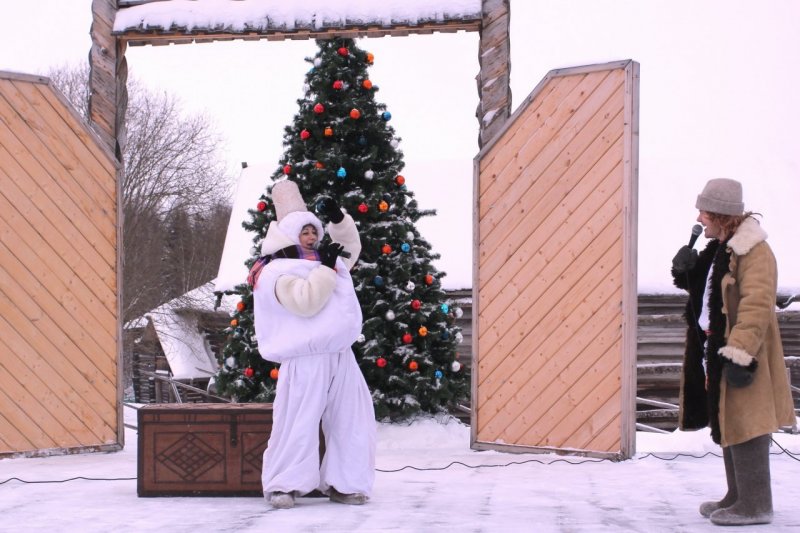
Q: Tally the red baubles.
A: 11